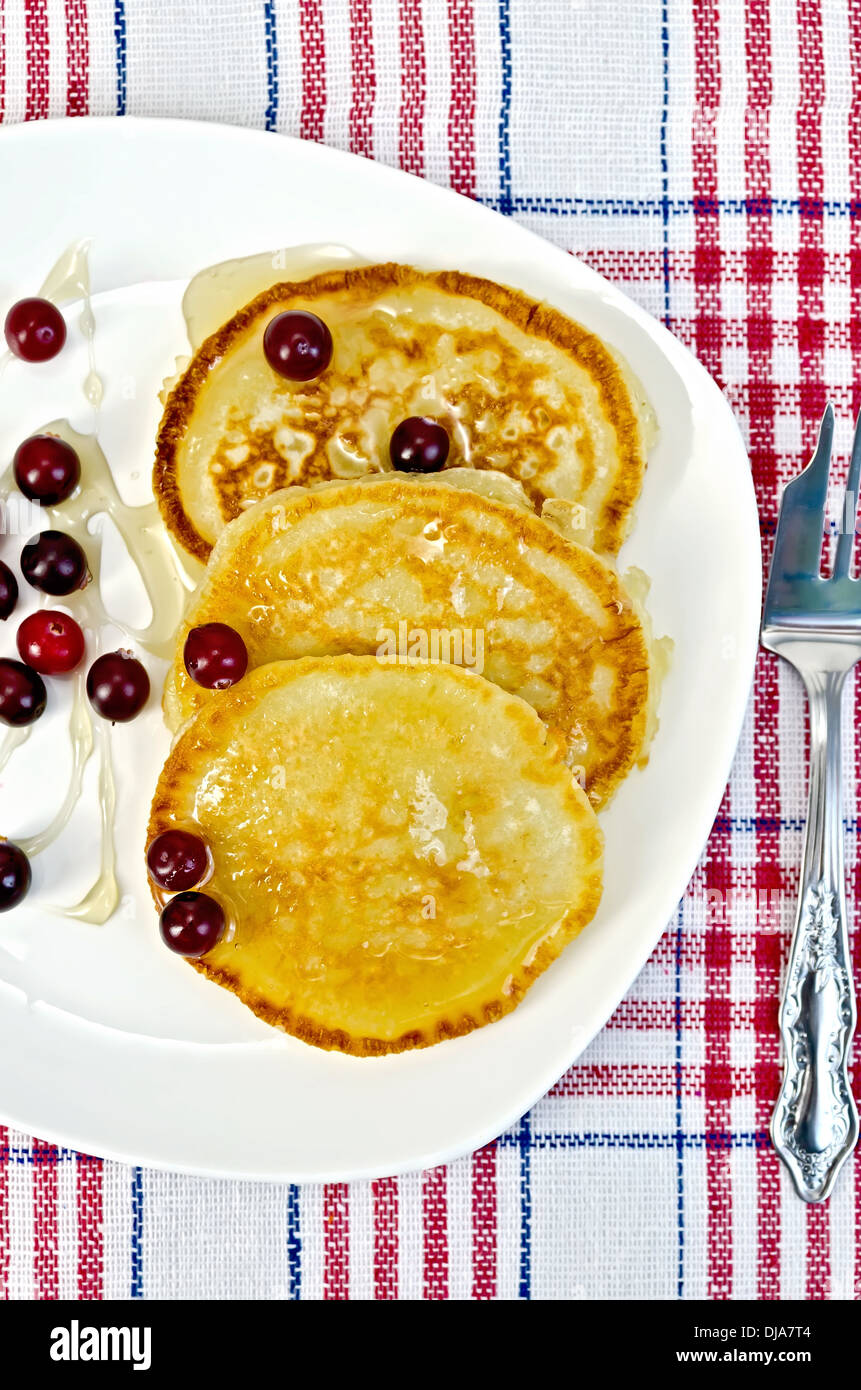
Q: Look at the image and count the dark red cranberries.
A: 12